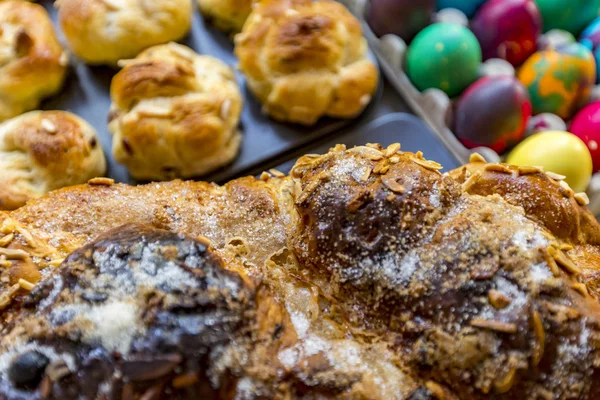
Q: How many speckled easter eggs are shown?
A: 1